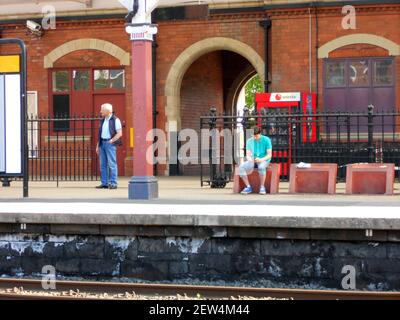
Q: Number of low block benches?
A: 3